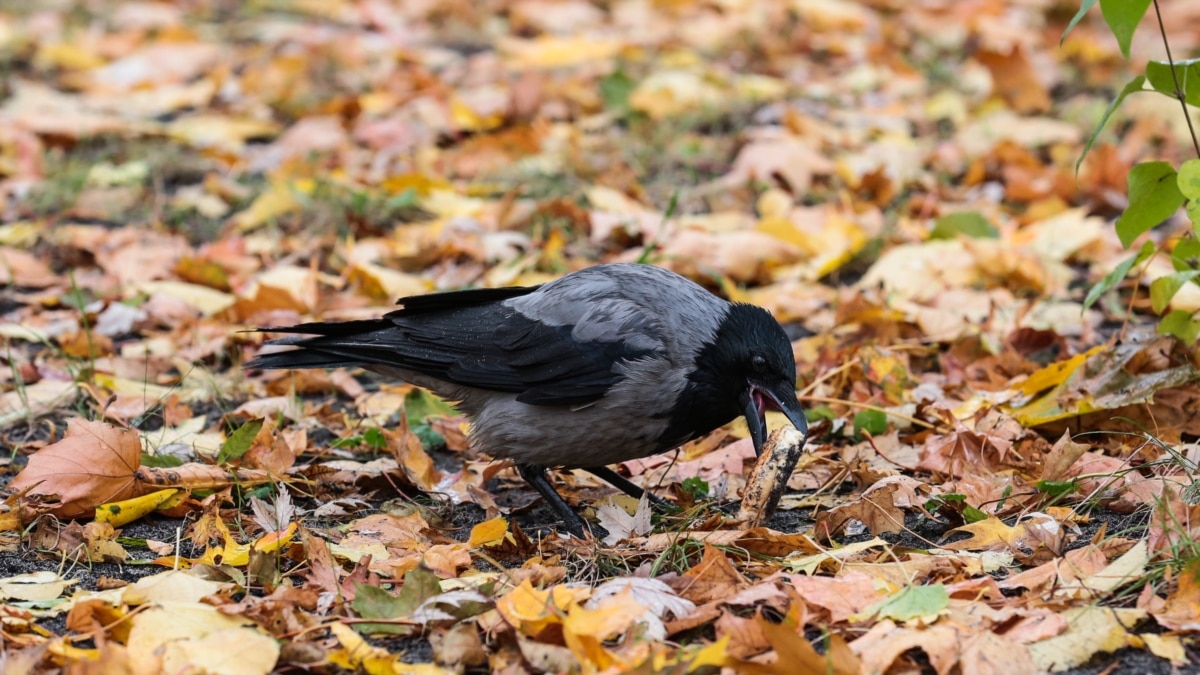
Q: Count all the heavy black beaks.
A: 1